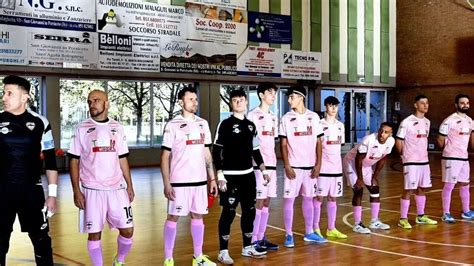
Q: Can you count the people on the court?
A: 10